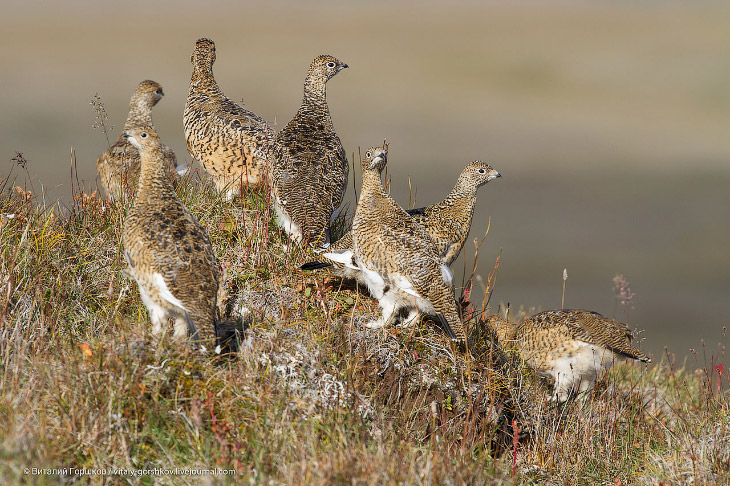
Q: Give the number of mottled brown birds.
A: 7